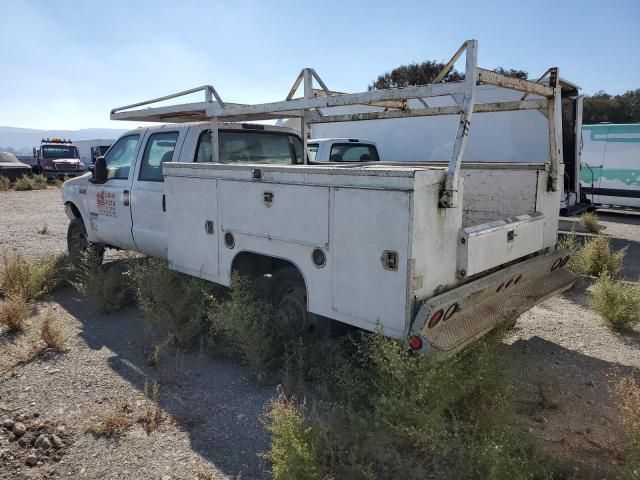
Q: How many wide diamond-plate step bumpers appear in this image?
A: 1